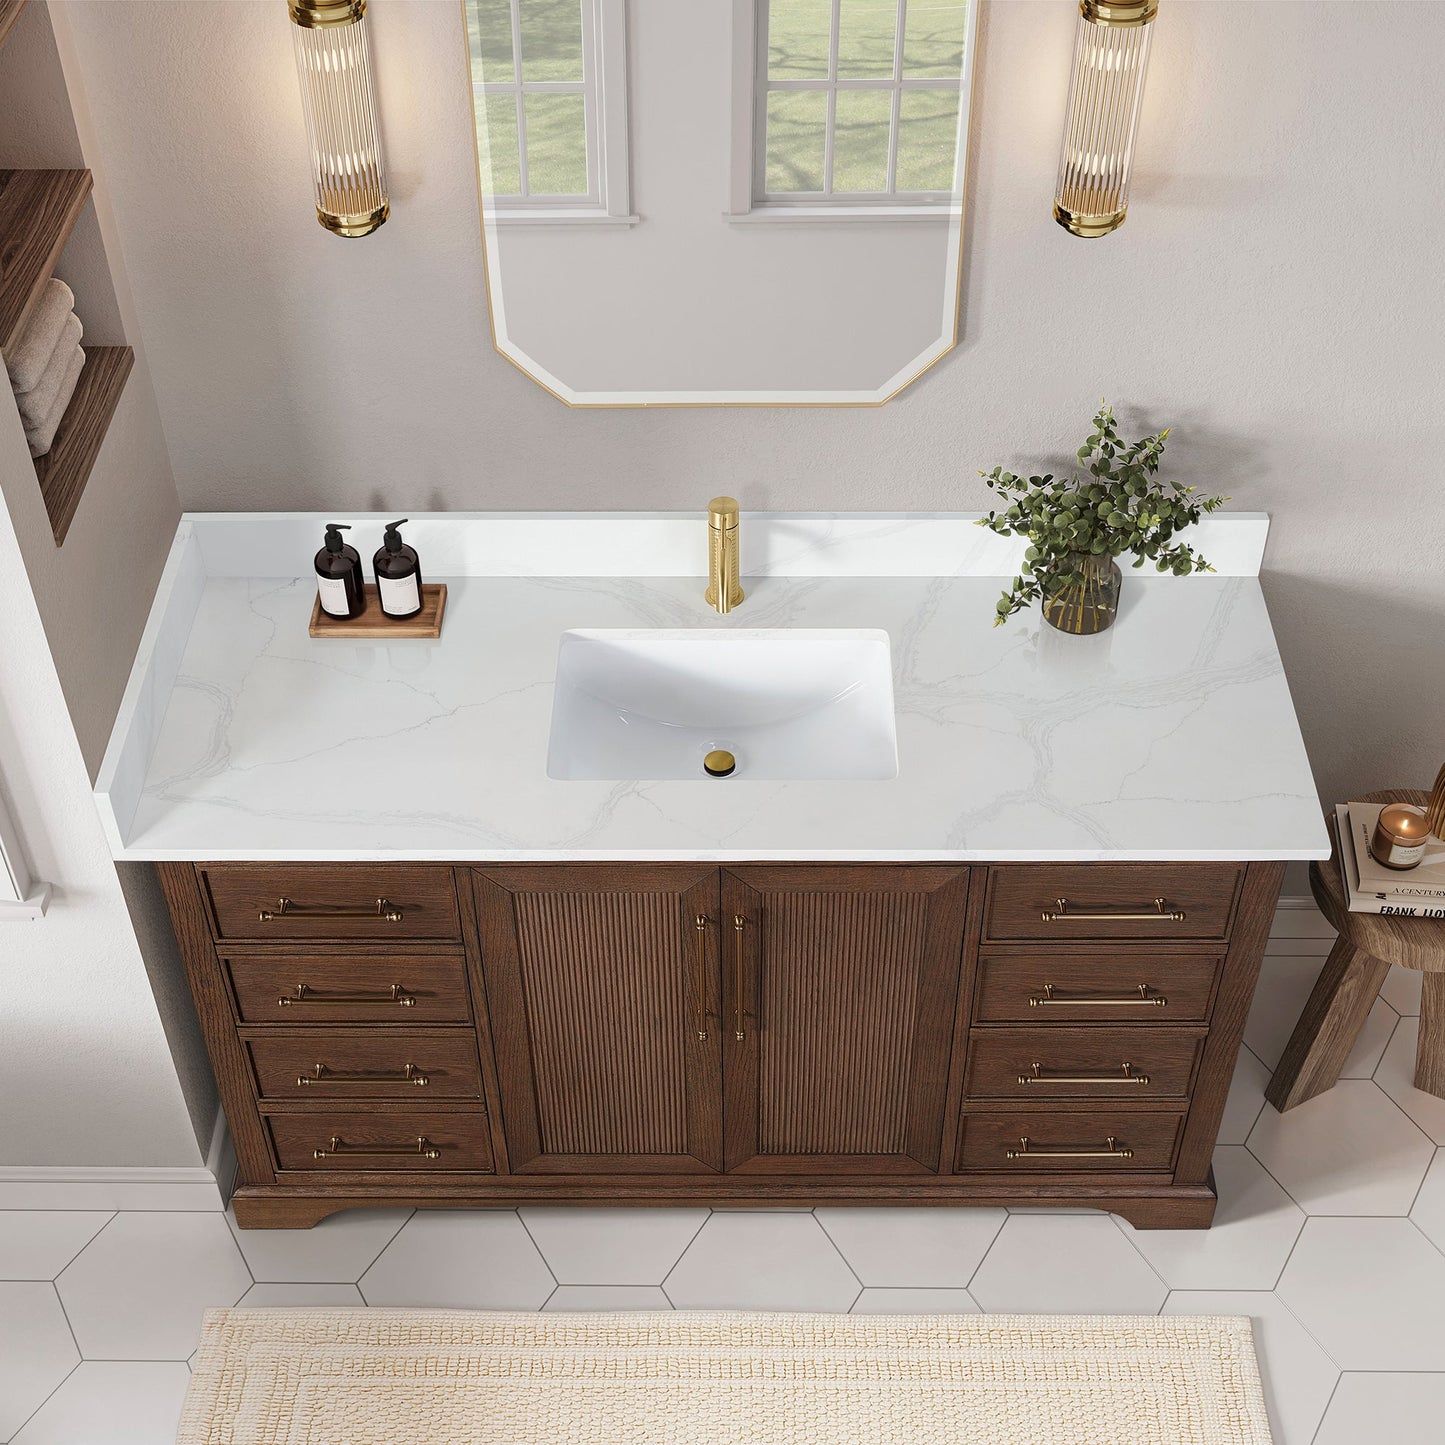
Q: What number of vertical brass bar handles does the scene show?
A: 2